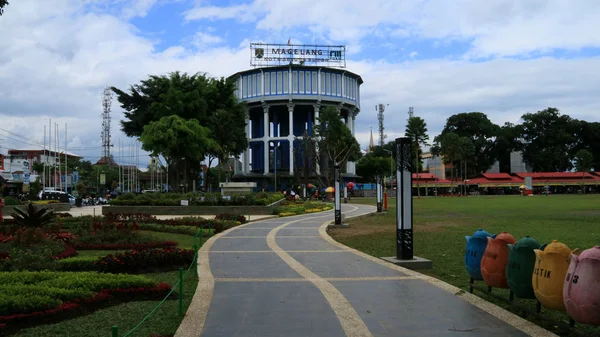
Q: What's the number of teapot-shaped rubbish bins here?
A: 5